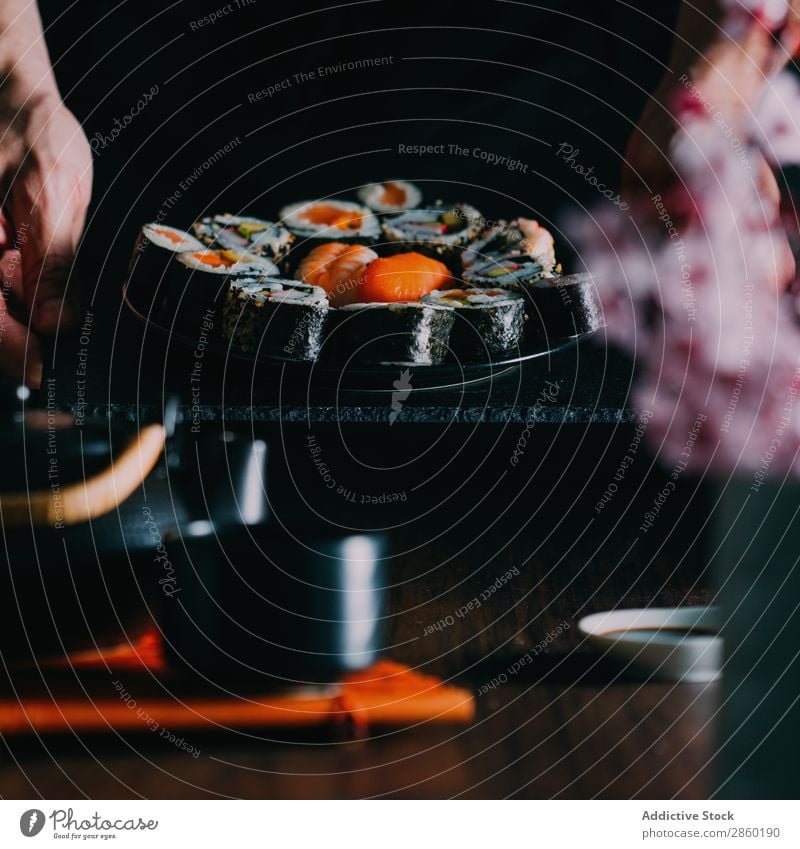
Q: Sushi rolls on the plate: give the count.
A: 12